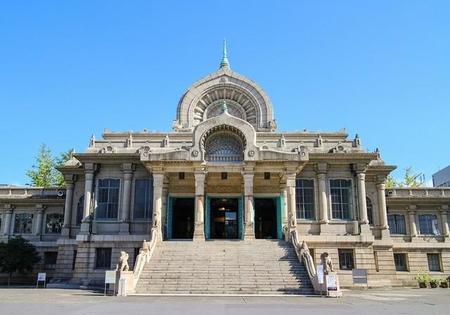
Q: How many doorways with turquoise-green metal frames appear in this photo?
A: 3